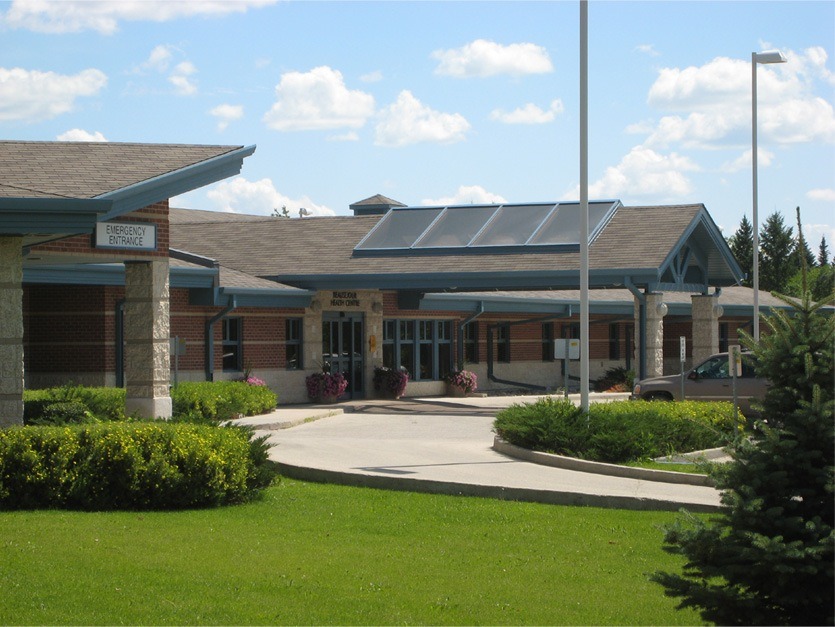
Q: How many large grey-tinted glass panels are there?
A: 4